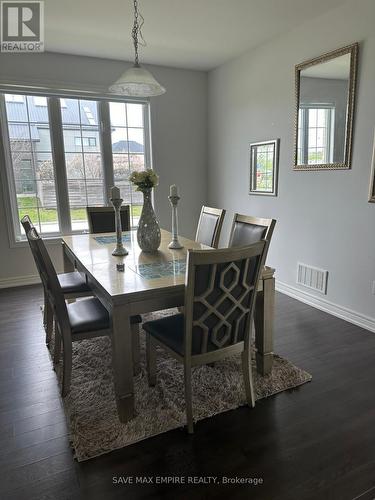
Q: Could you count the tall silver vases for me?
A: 1